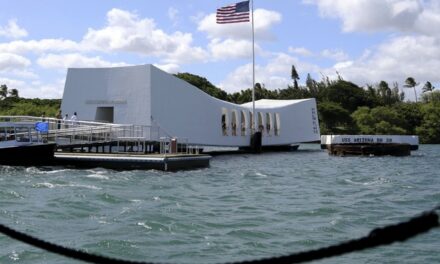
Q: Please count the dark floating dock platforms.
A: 1